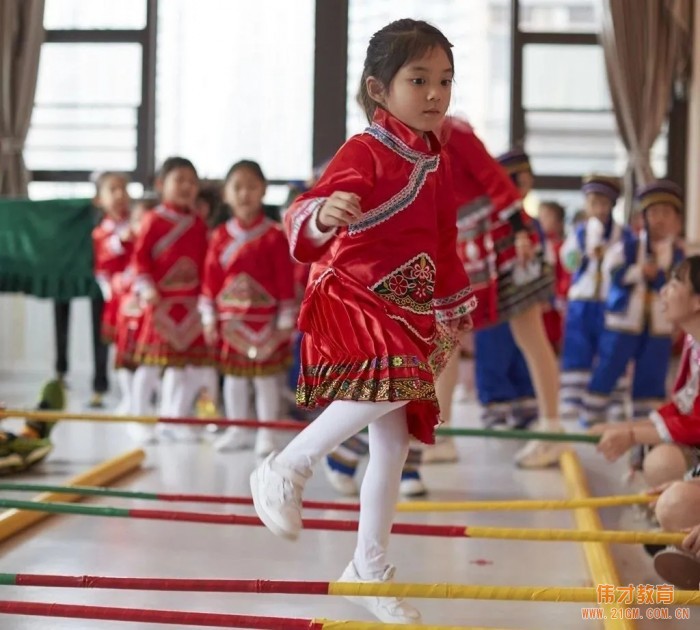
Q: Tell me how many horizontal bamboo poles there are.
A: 5